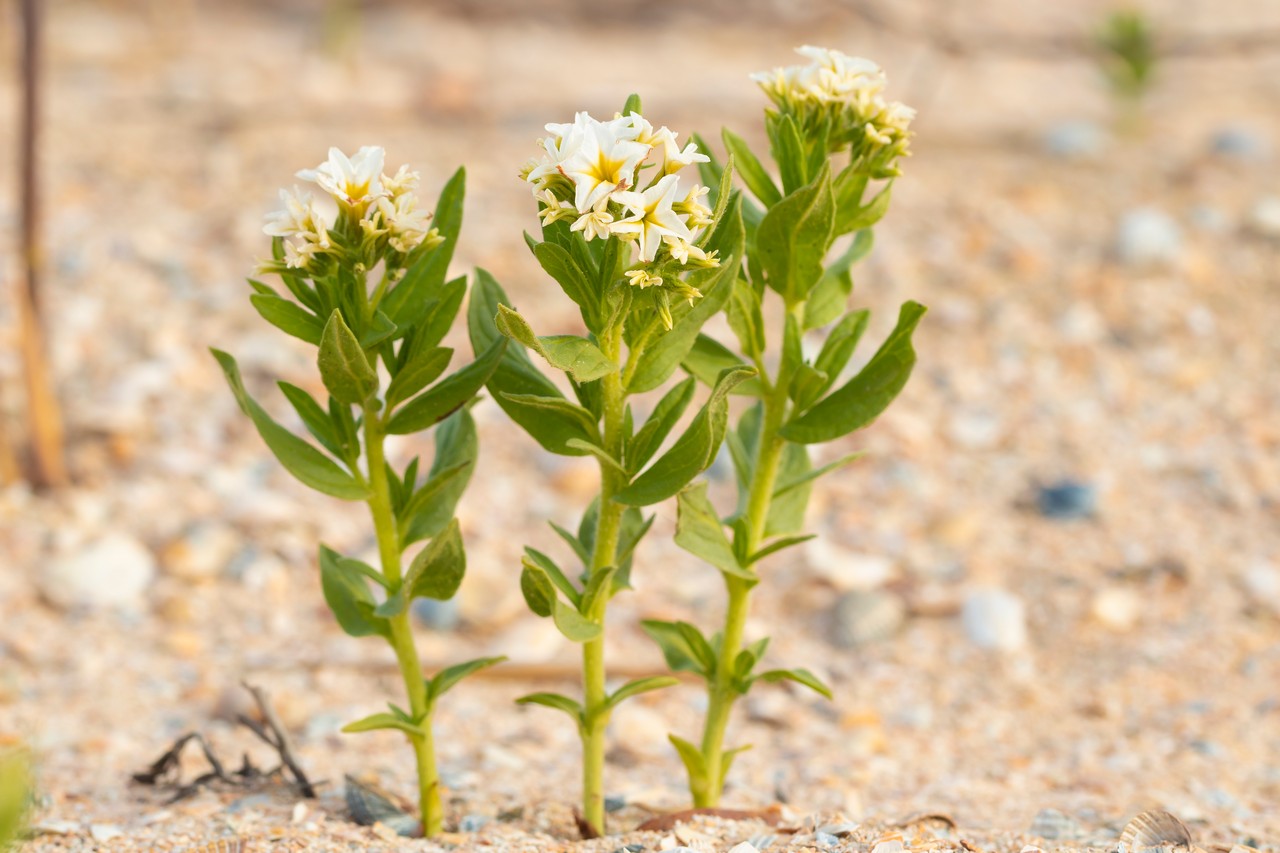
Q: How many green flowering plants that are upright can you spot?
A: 3